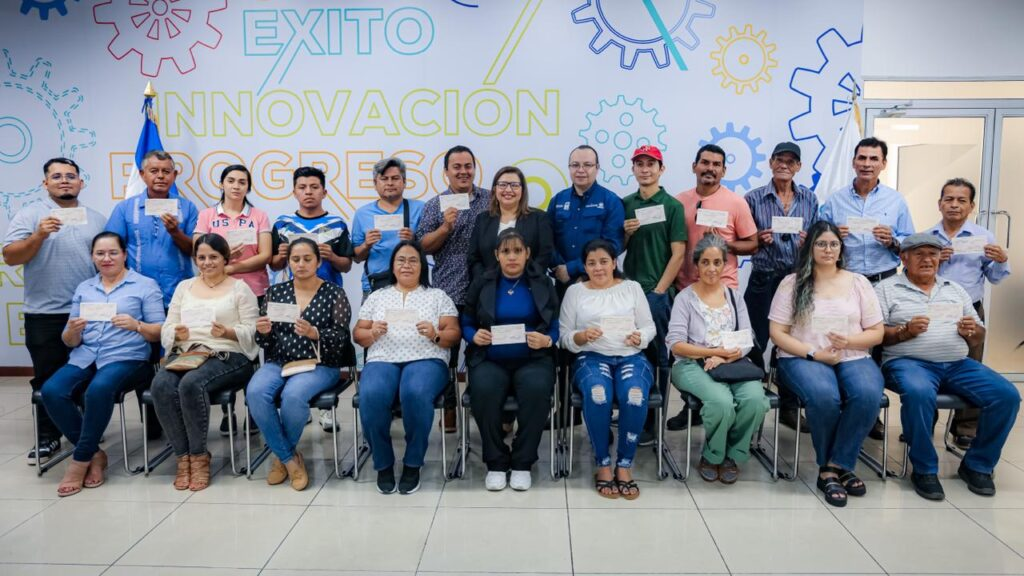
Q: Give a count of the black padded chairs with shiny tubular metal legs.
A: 9